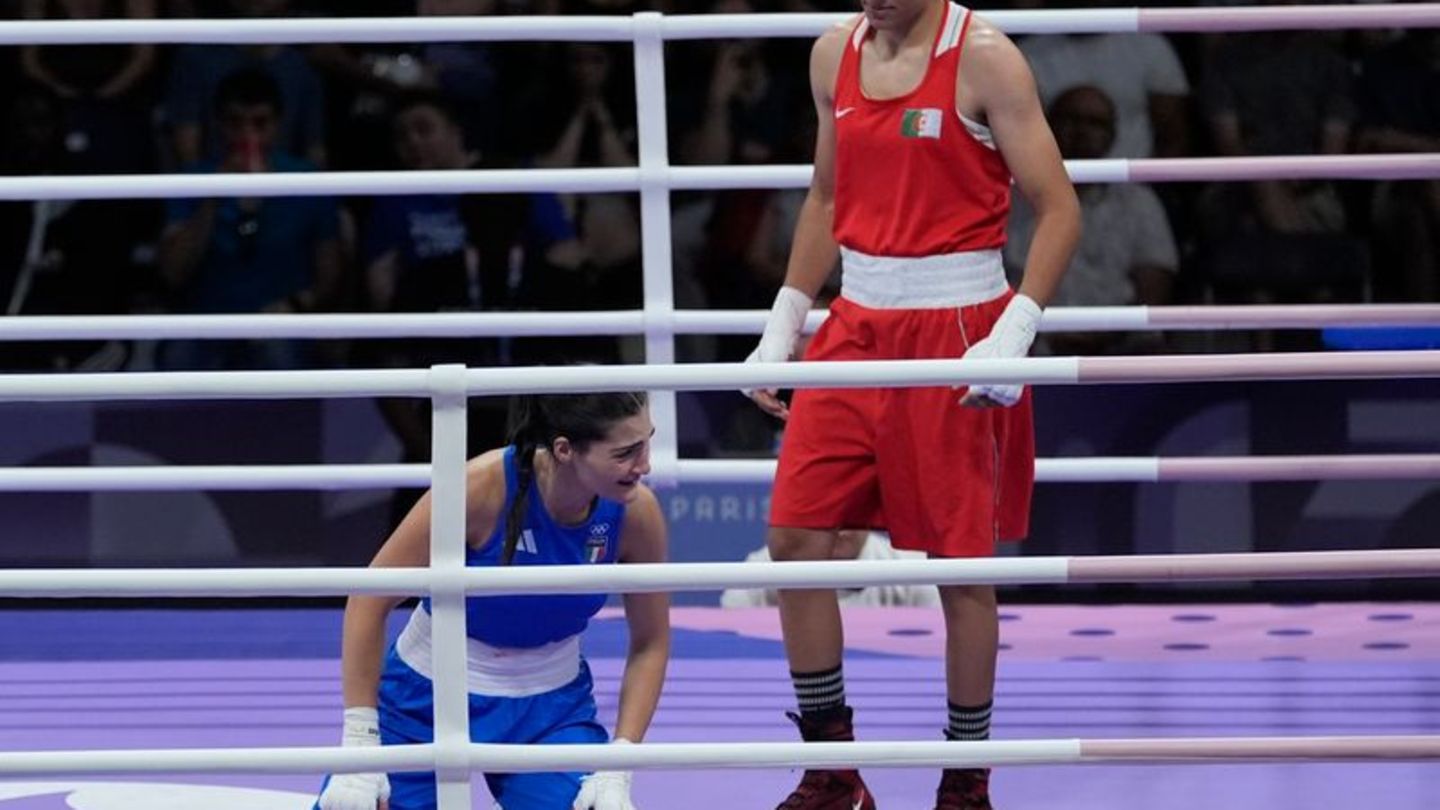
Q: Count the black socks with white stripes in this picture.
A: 2